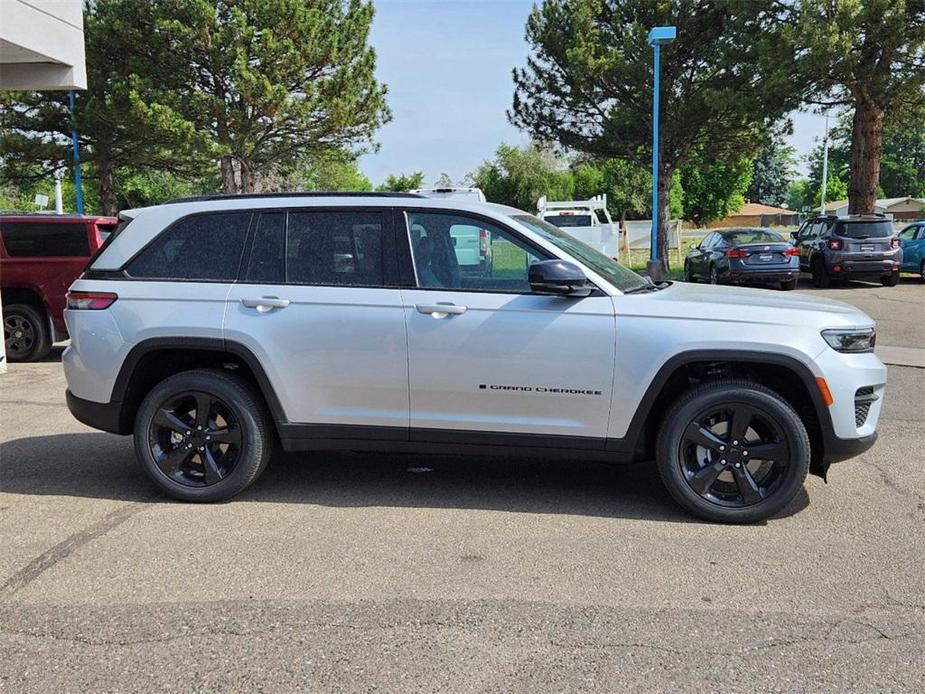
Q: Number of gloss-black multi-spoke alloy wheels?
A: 2